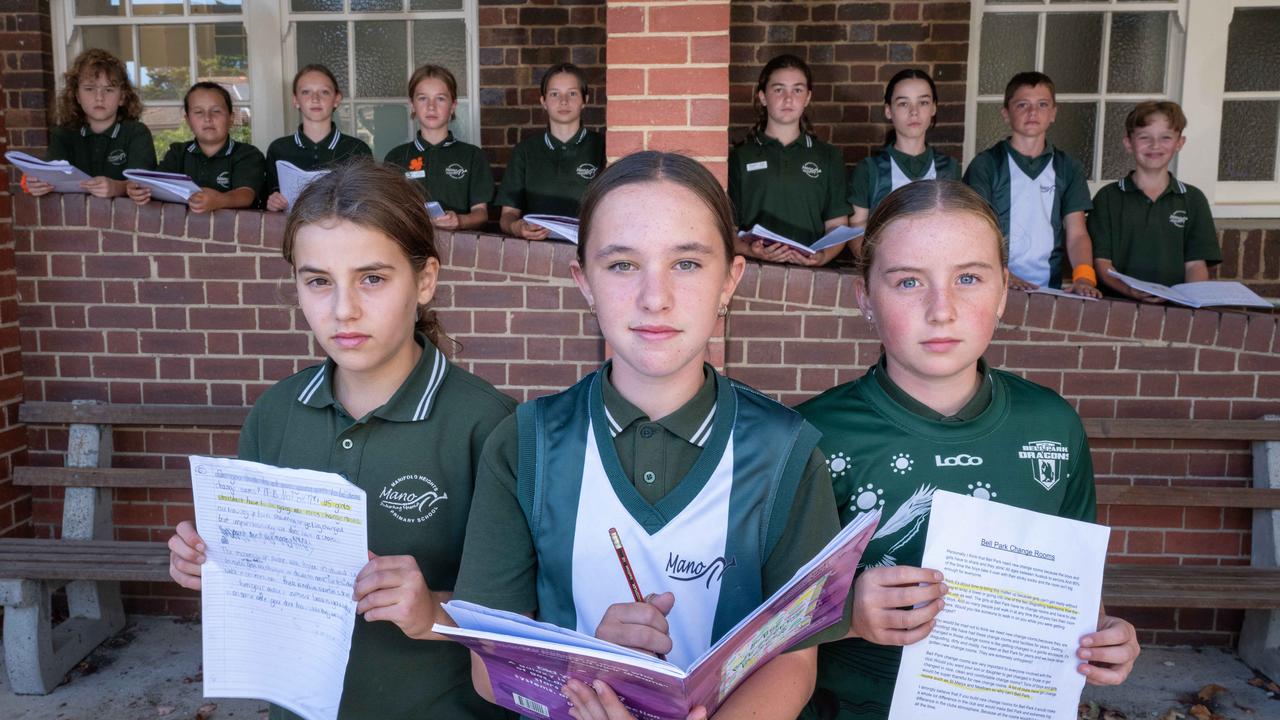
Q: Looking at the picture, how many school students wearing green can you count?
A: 12